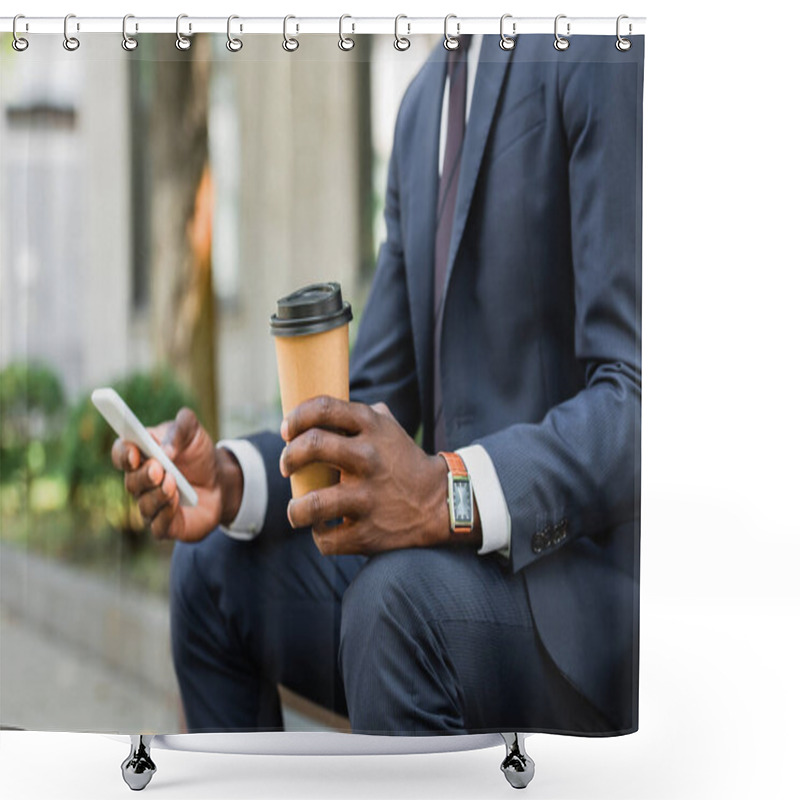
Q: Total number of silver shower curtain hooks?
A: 12